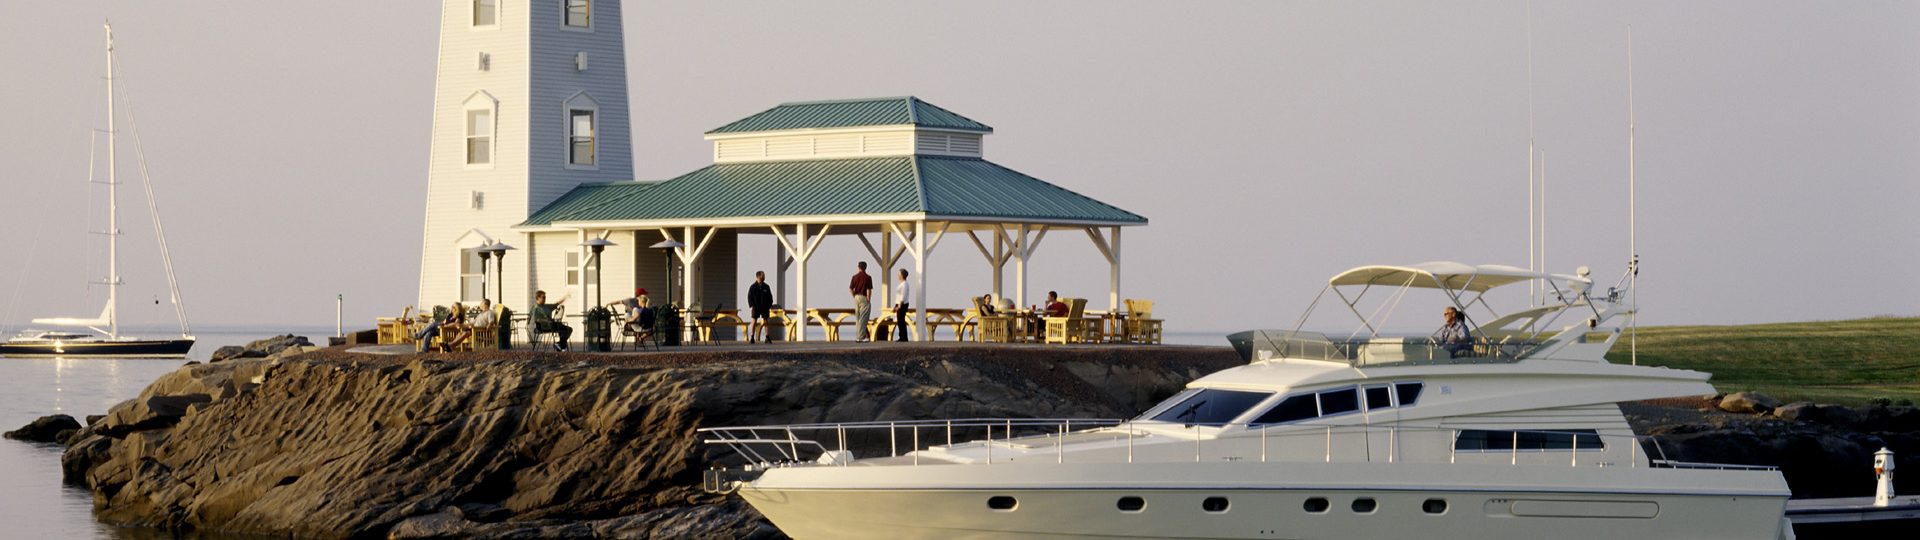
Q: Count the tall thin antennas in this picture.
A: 3